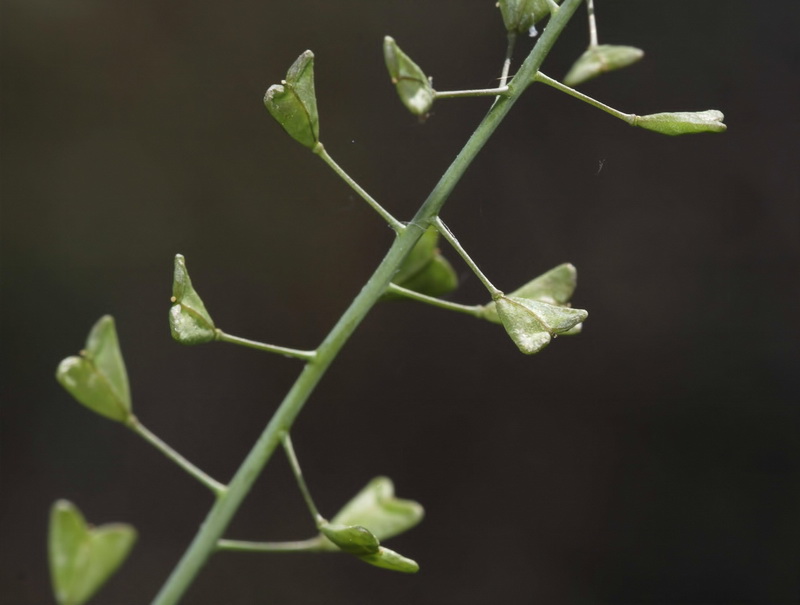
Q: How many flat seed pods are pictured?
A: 13